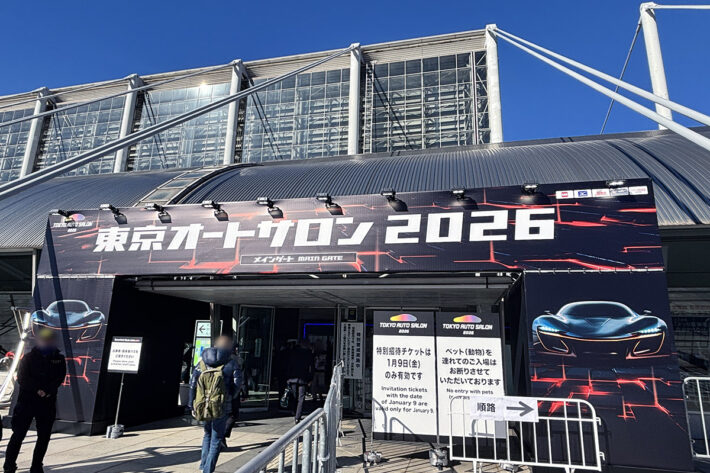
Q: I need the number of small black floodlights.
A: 10